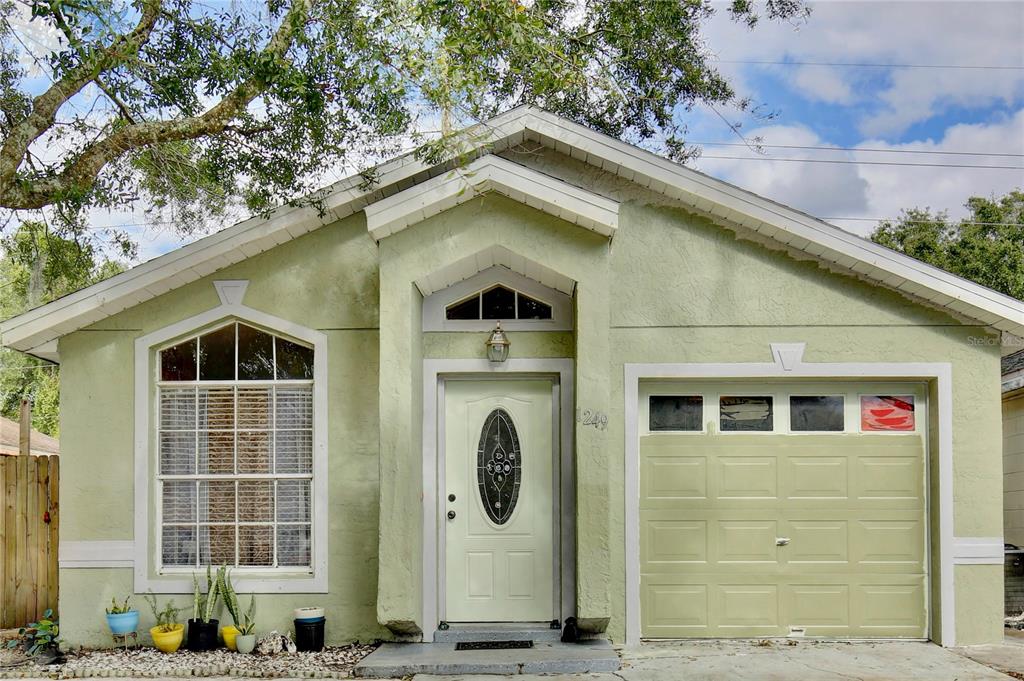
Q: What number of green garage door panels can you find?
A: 12